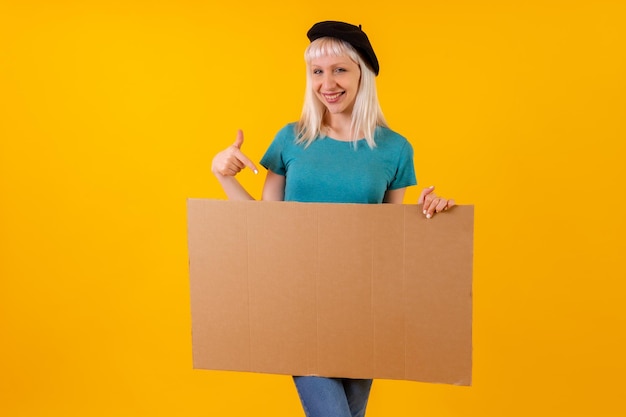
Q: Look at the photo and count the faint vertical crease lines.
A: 4